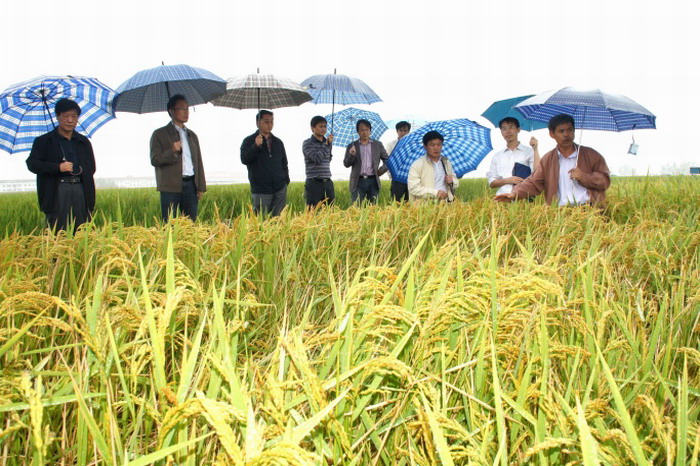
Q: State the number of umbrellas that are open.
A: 9